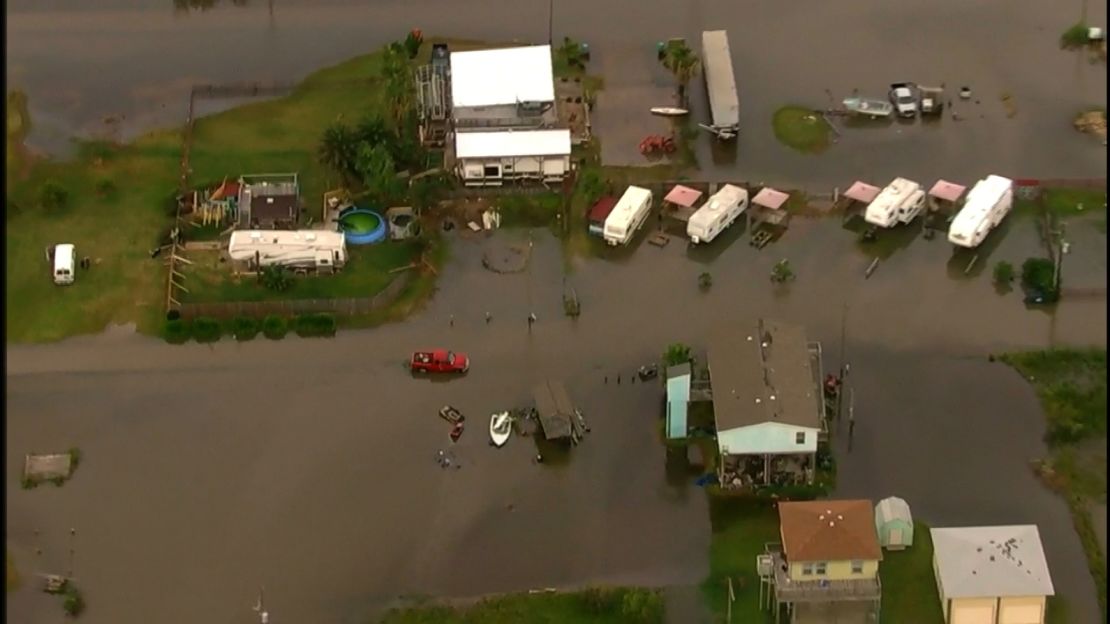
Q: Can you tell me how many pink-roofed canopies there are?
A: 4